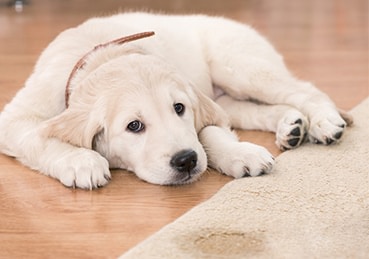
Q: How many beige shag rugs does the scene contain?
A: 1